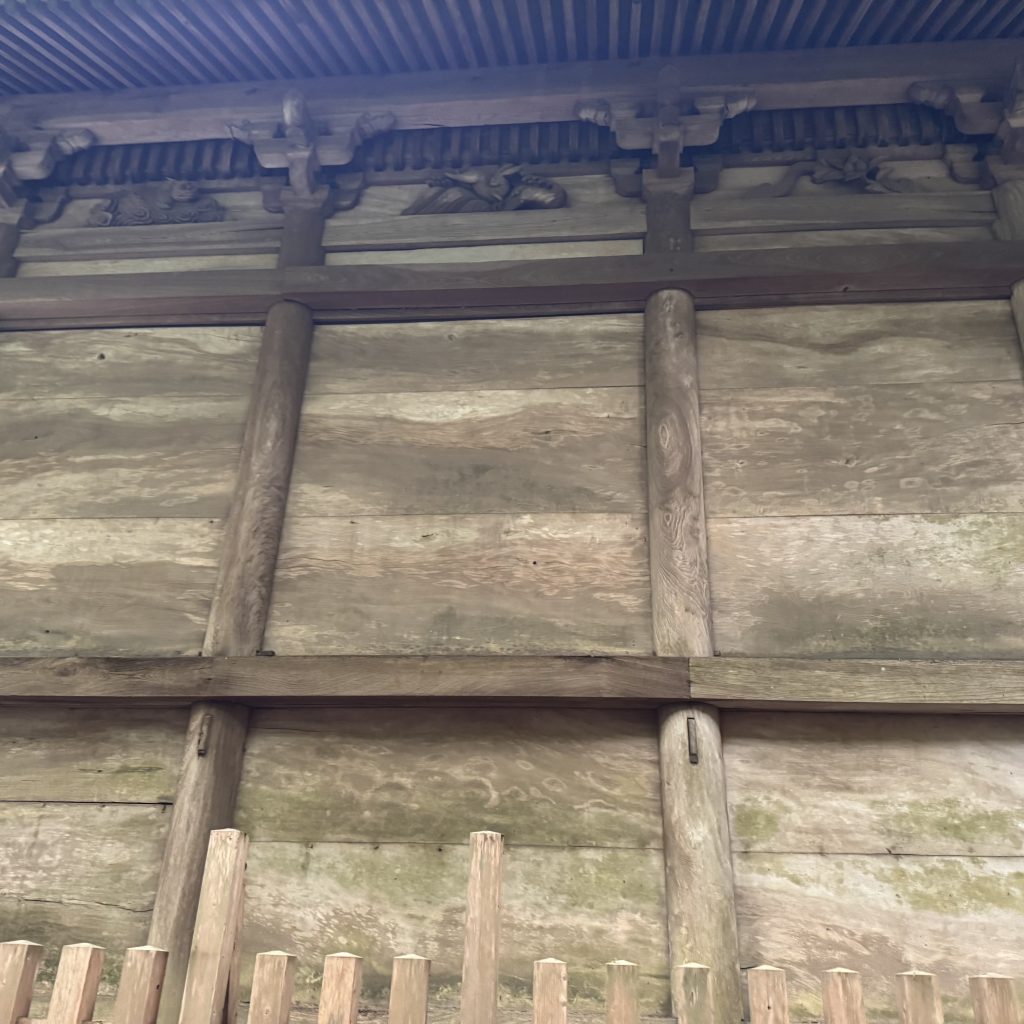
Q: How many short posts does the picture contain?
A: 13